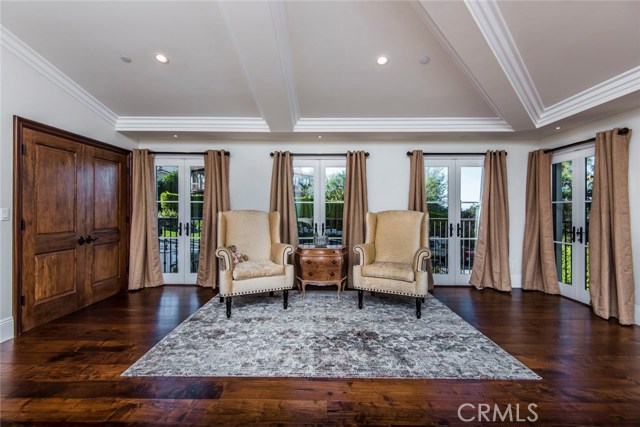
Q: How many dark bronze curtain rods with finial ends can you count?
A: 4